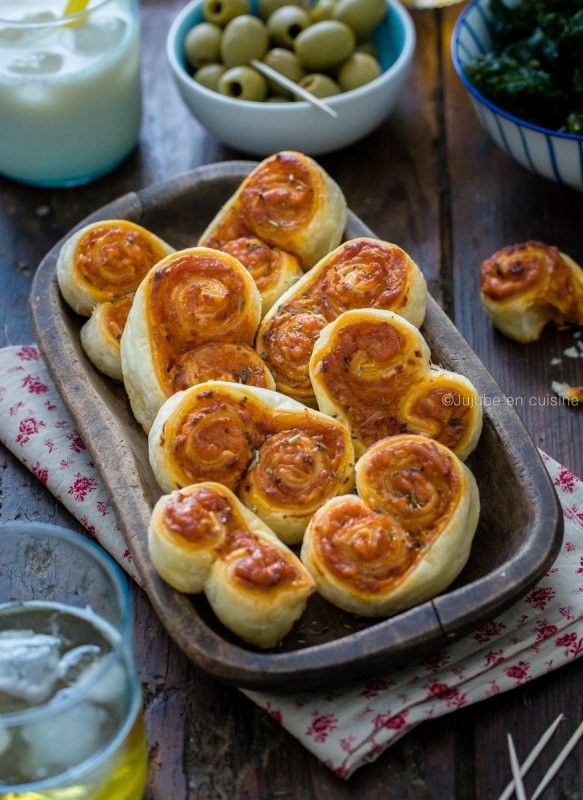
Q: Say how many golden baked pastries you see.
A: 9